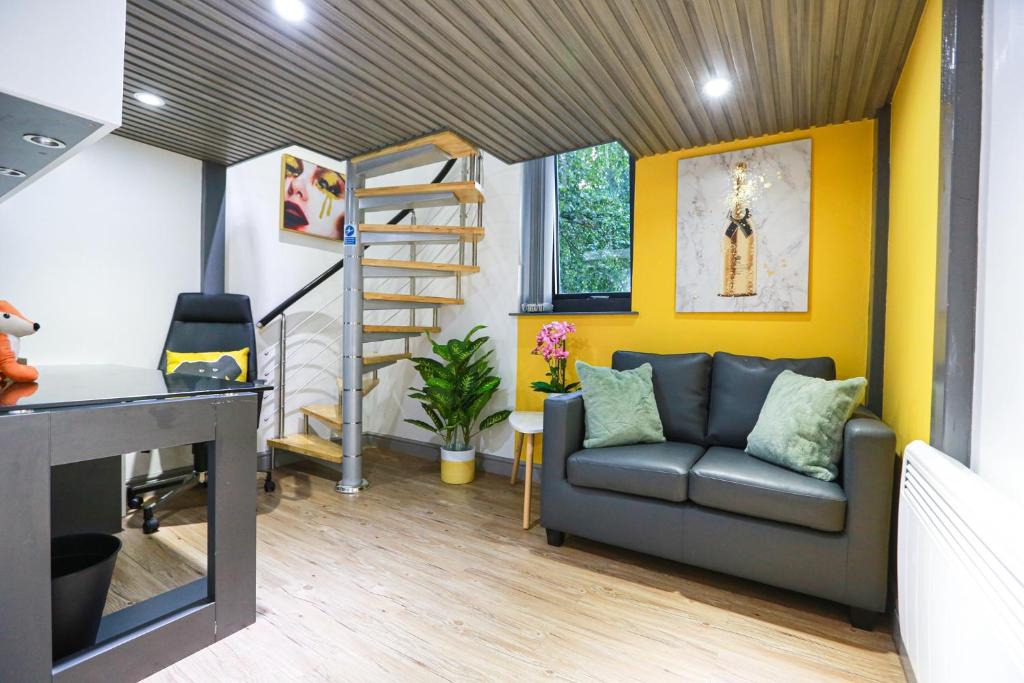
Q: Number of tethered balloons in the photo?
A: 0